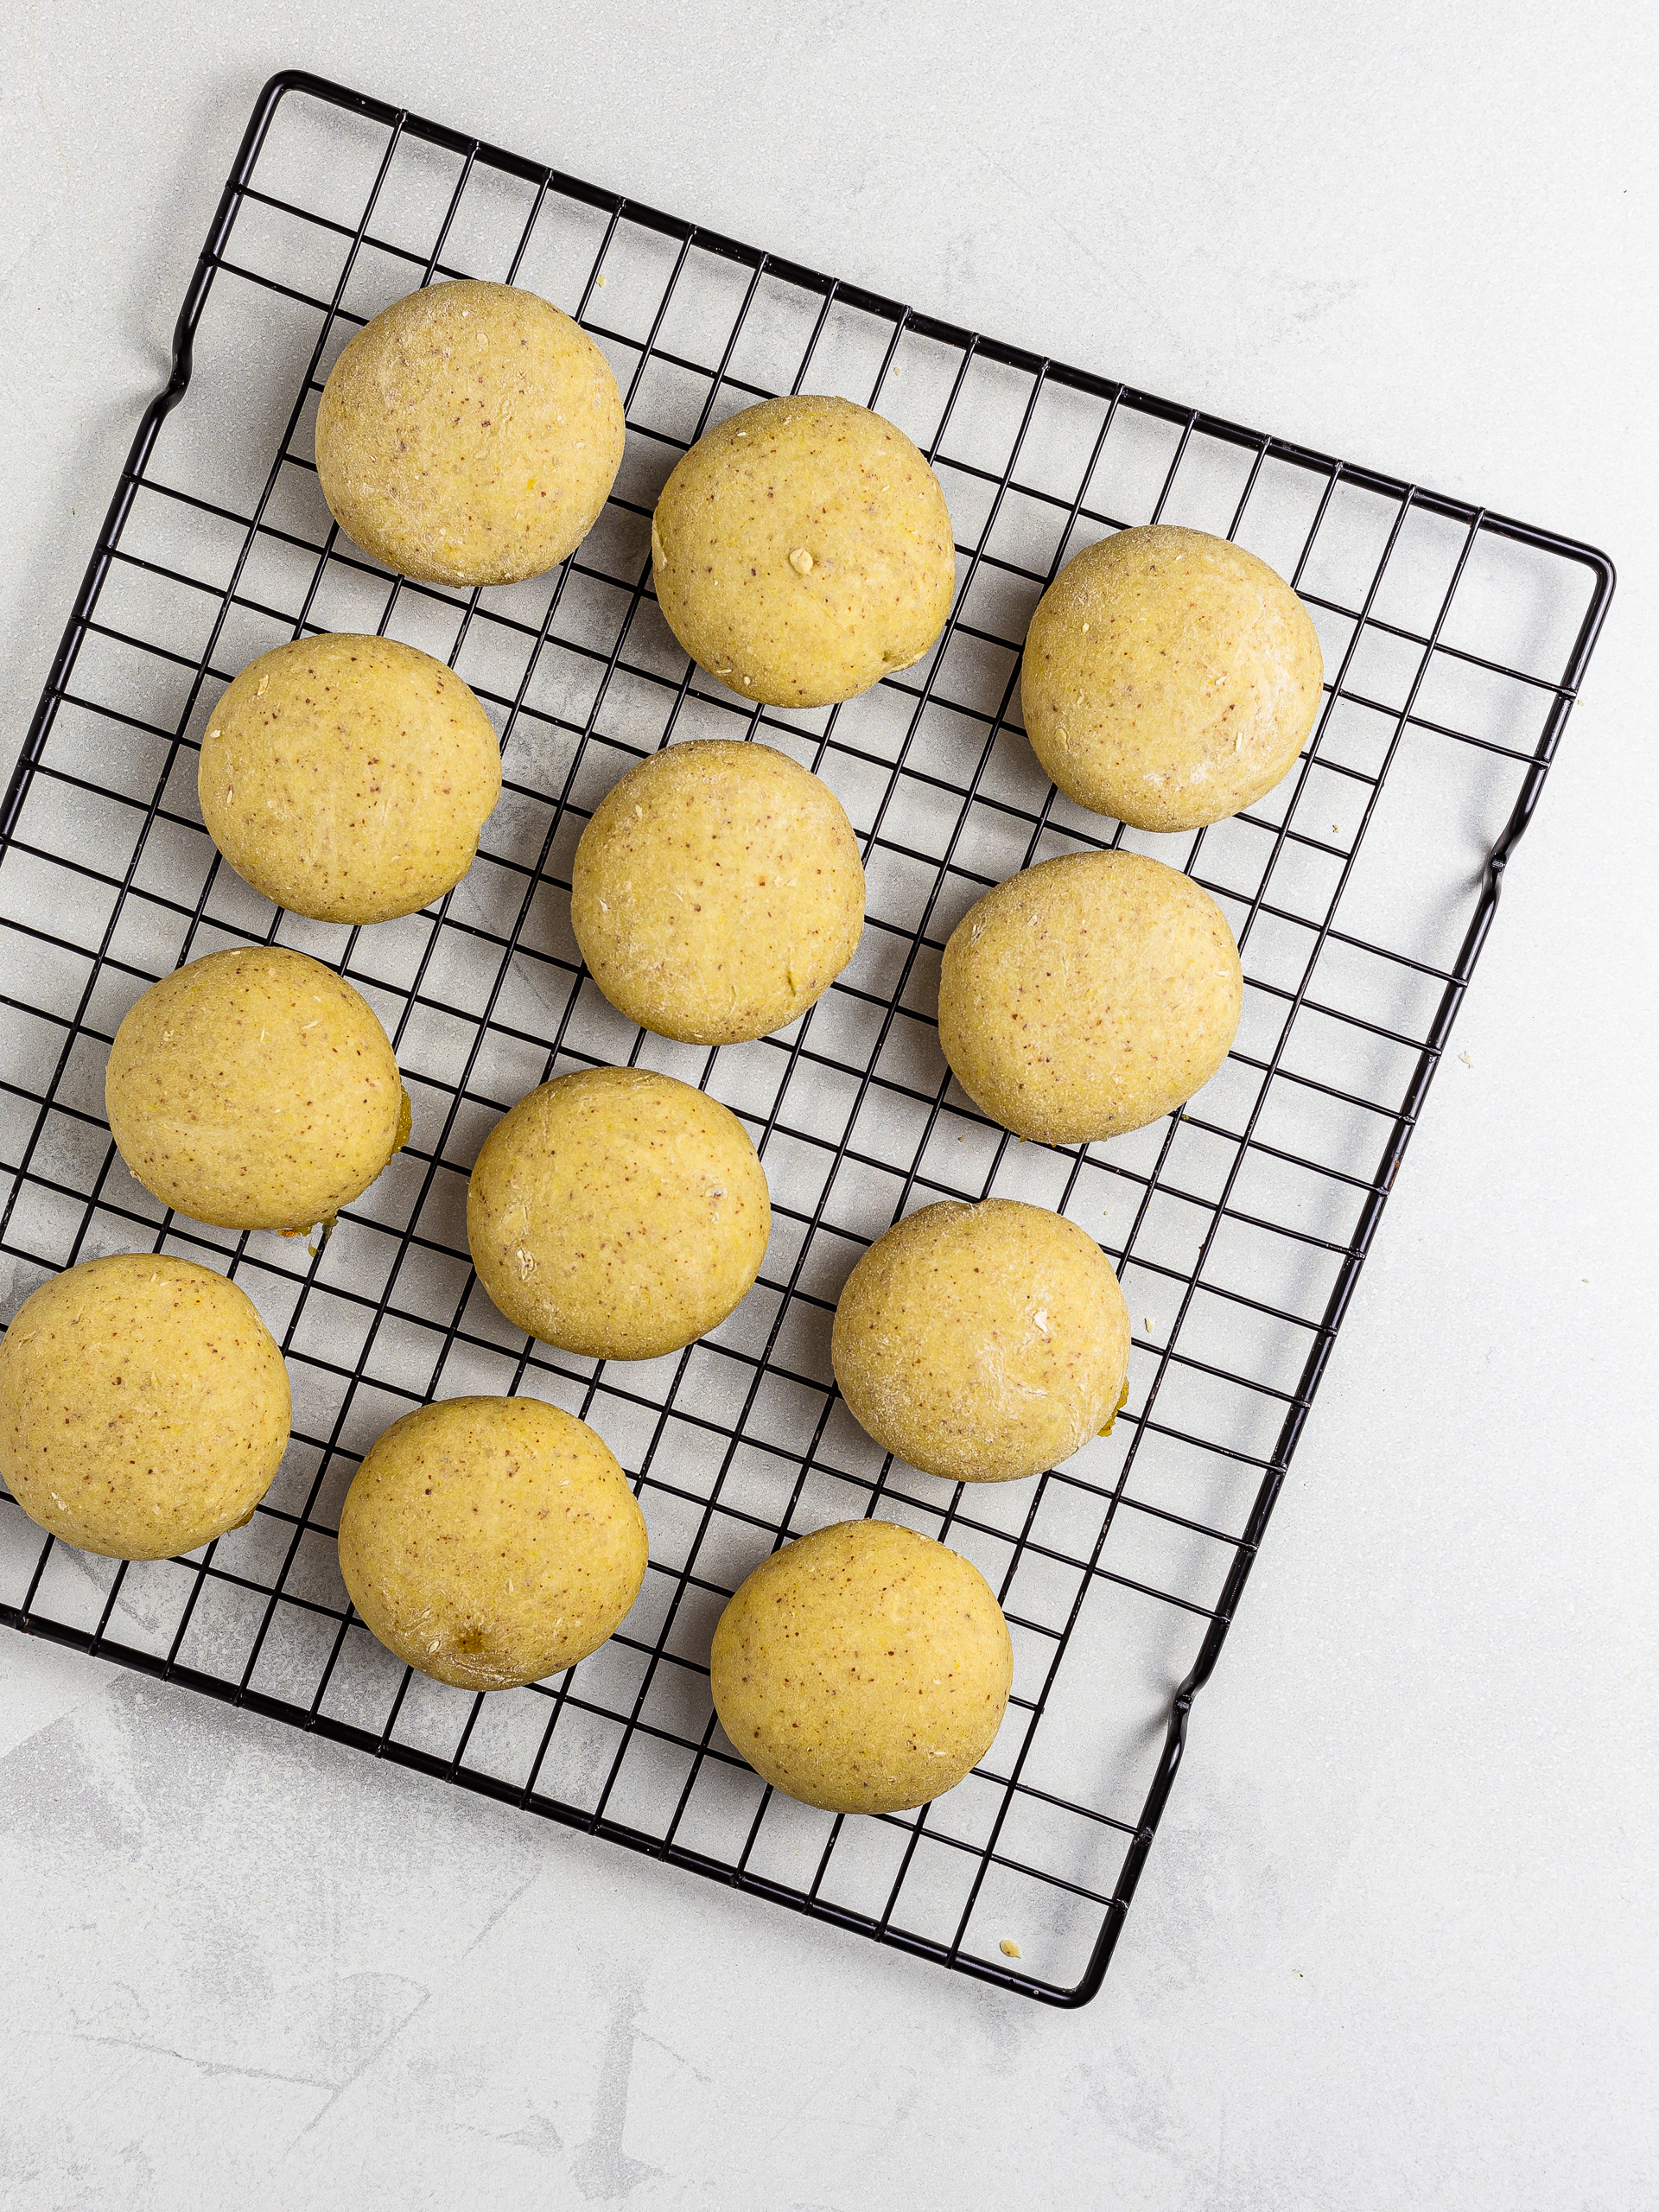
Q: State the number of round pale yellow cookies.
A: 12